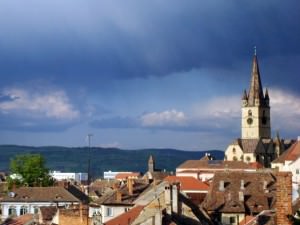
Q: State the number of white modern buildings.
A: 2